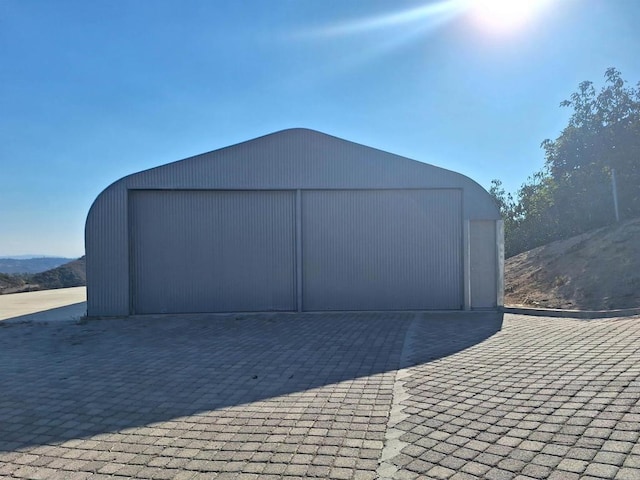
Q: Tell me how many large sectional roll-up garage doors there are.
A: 2